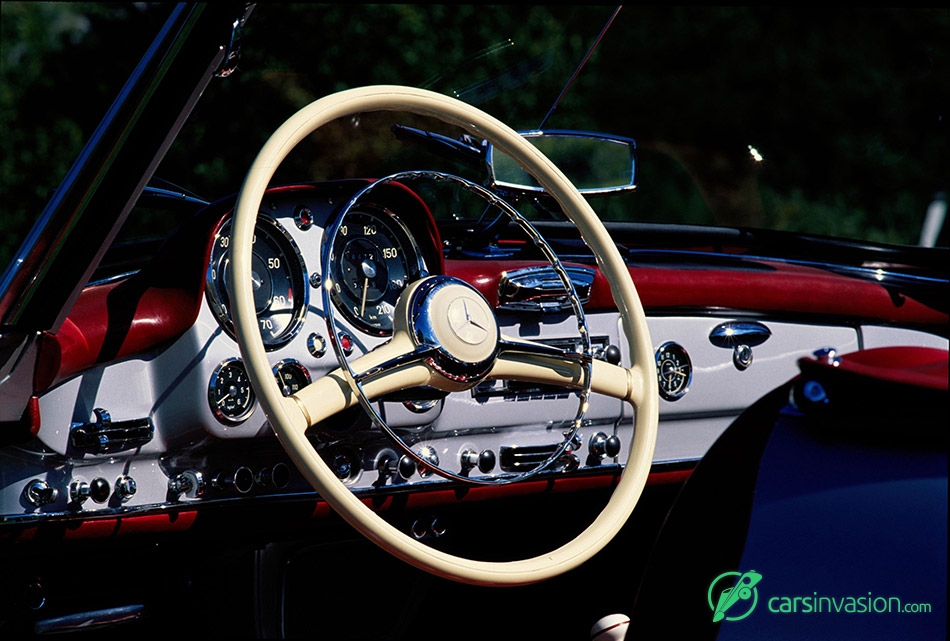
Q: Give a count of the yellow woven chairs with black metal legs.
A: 0